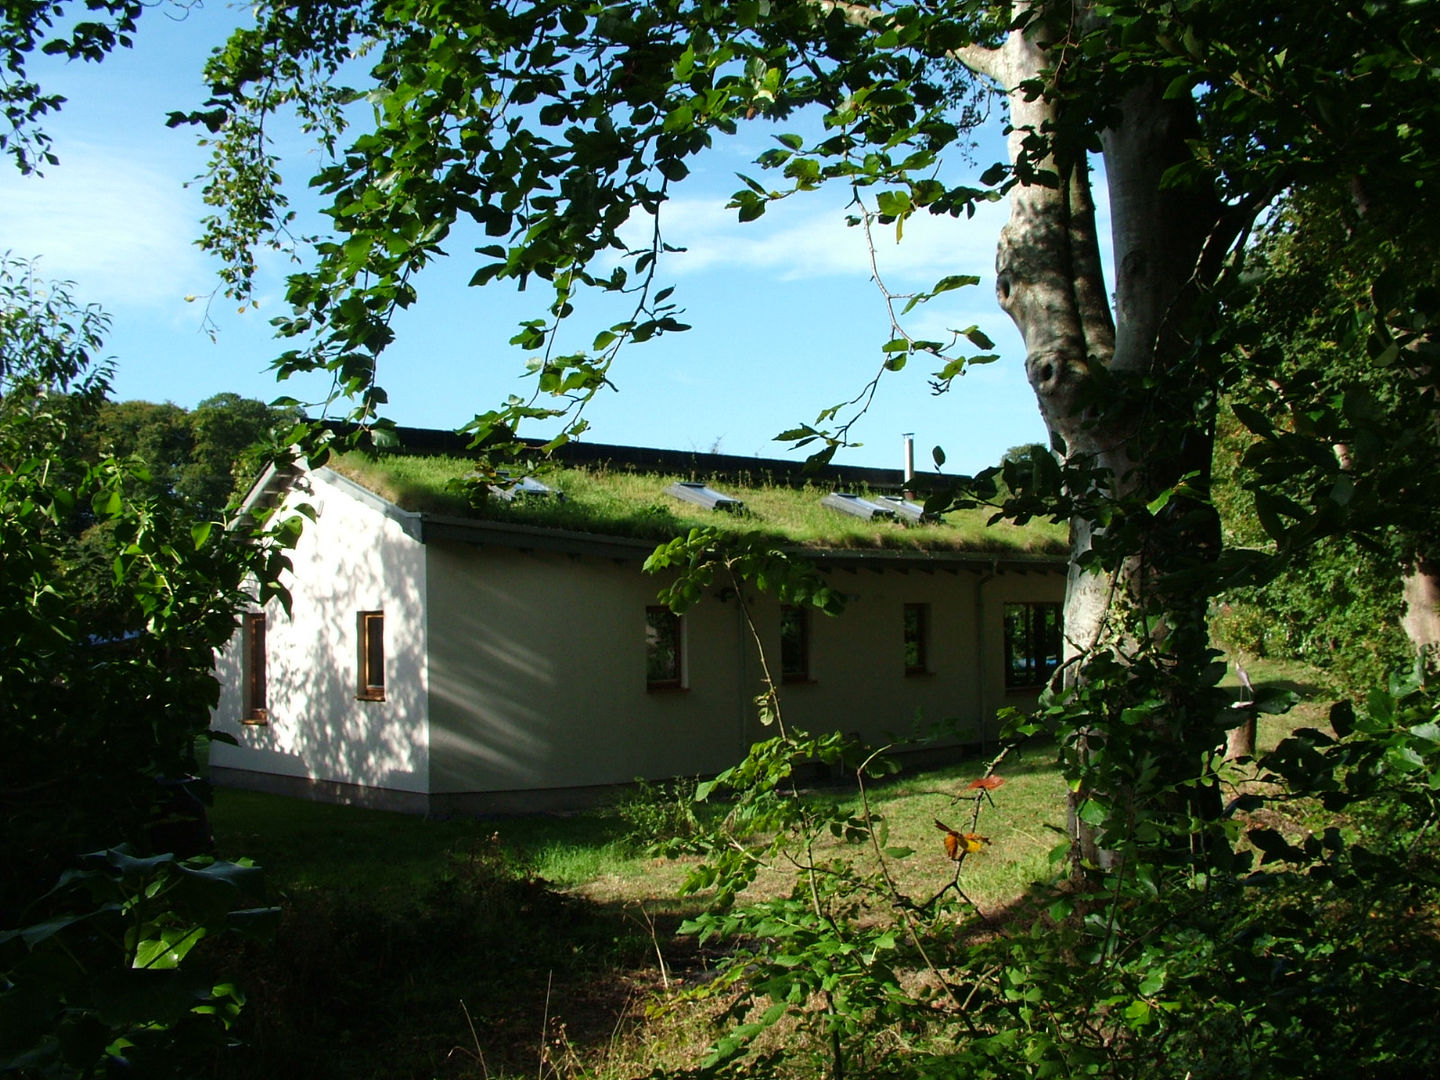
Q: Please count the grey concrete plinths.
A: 1